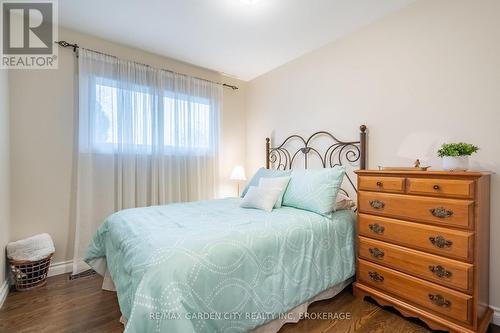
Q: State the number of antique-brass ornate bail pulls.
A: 8